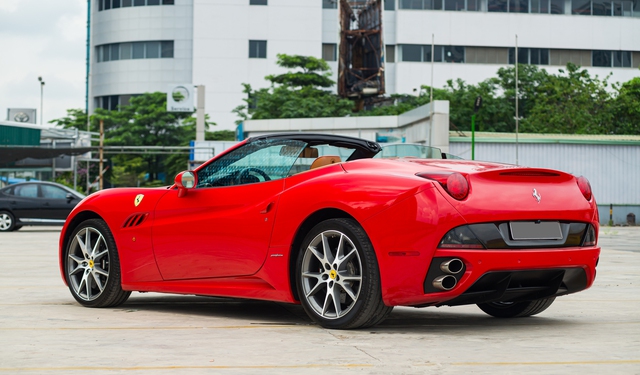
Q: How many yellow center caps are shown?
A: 2